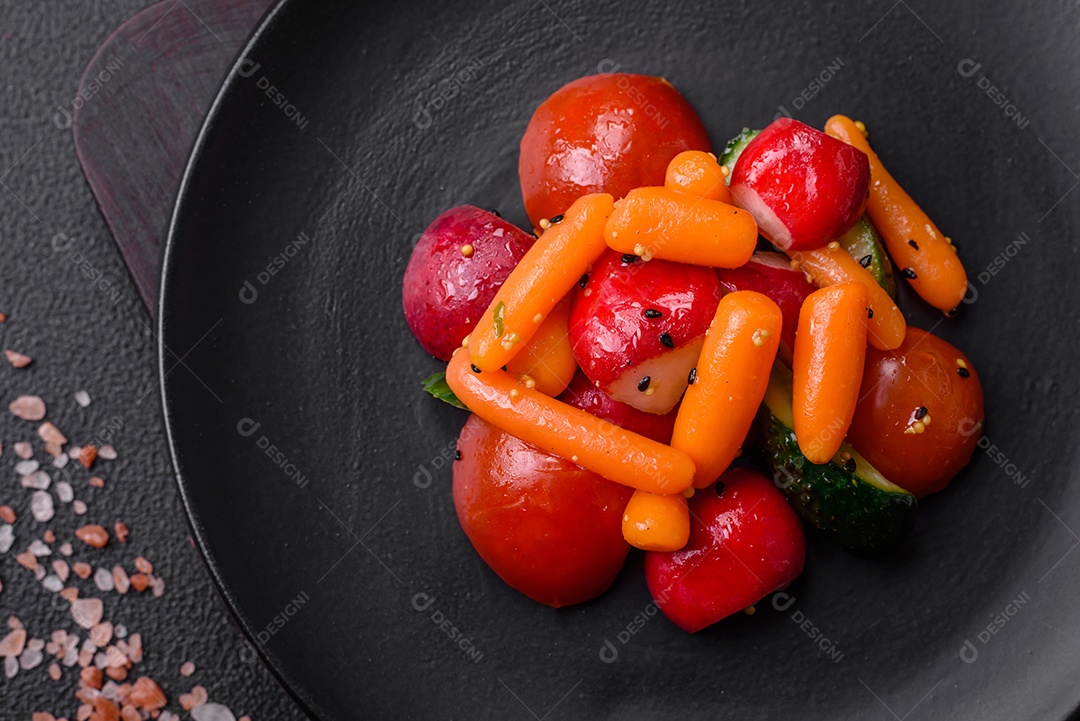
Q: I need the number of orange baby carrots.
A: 10